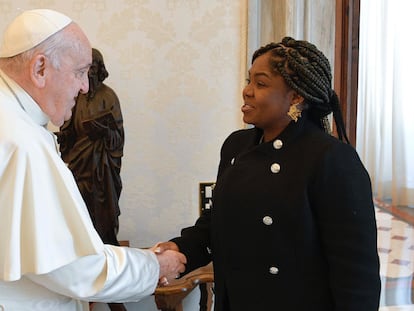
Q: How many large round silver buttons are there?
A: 4